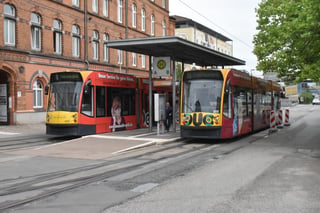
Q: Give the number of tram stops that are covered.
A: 1